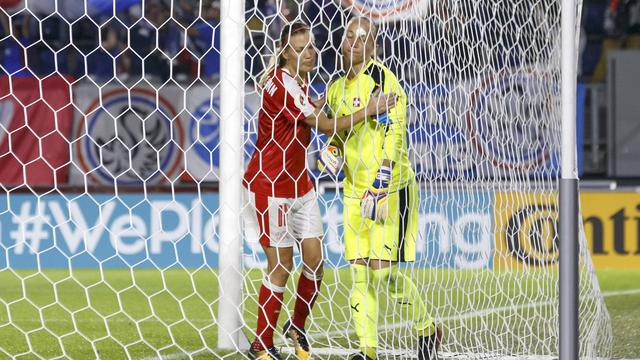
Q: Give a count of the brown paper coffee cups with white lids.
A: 0